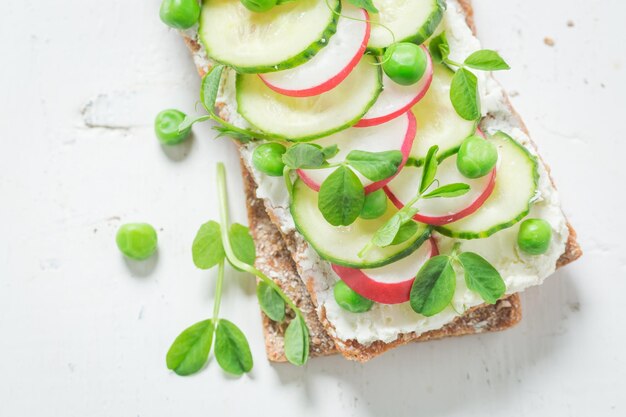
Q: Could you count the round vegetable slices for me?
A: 11